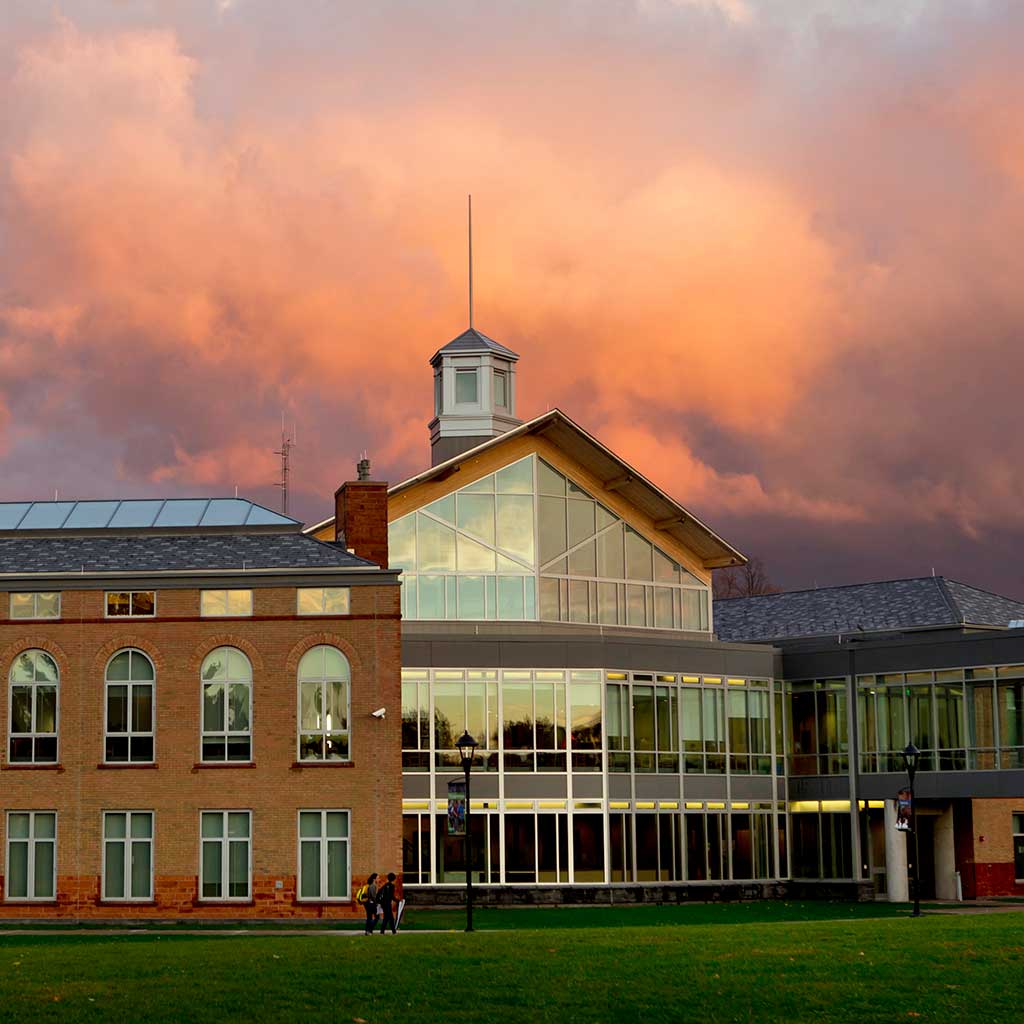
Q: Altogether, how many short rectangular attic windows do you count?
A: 4